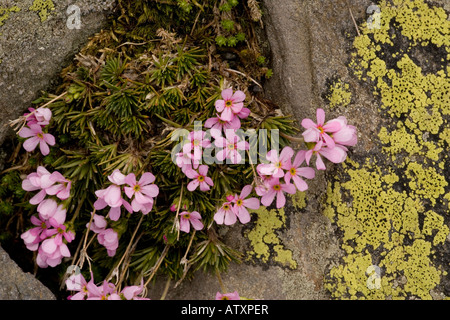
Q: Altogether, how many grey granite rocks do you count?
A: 3